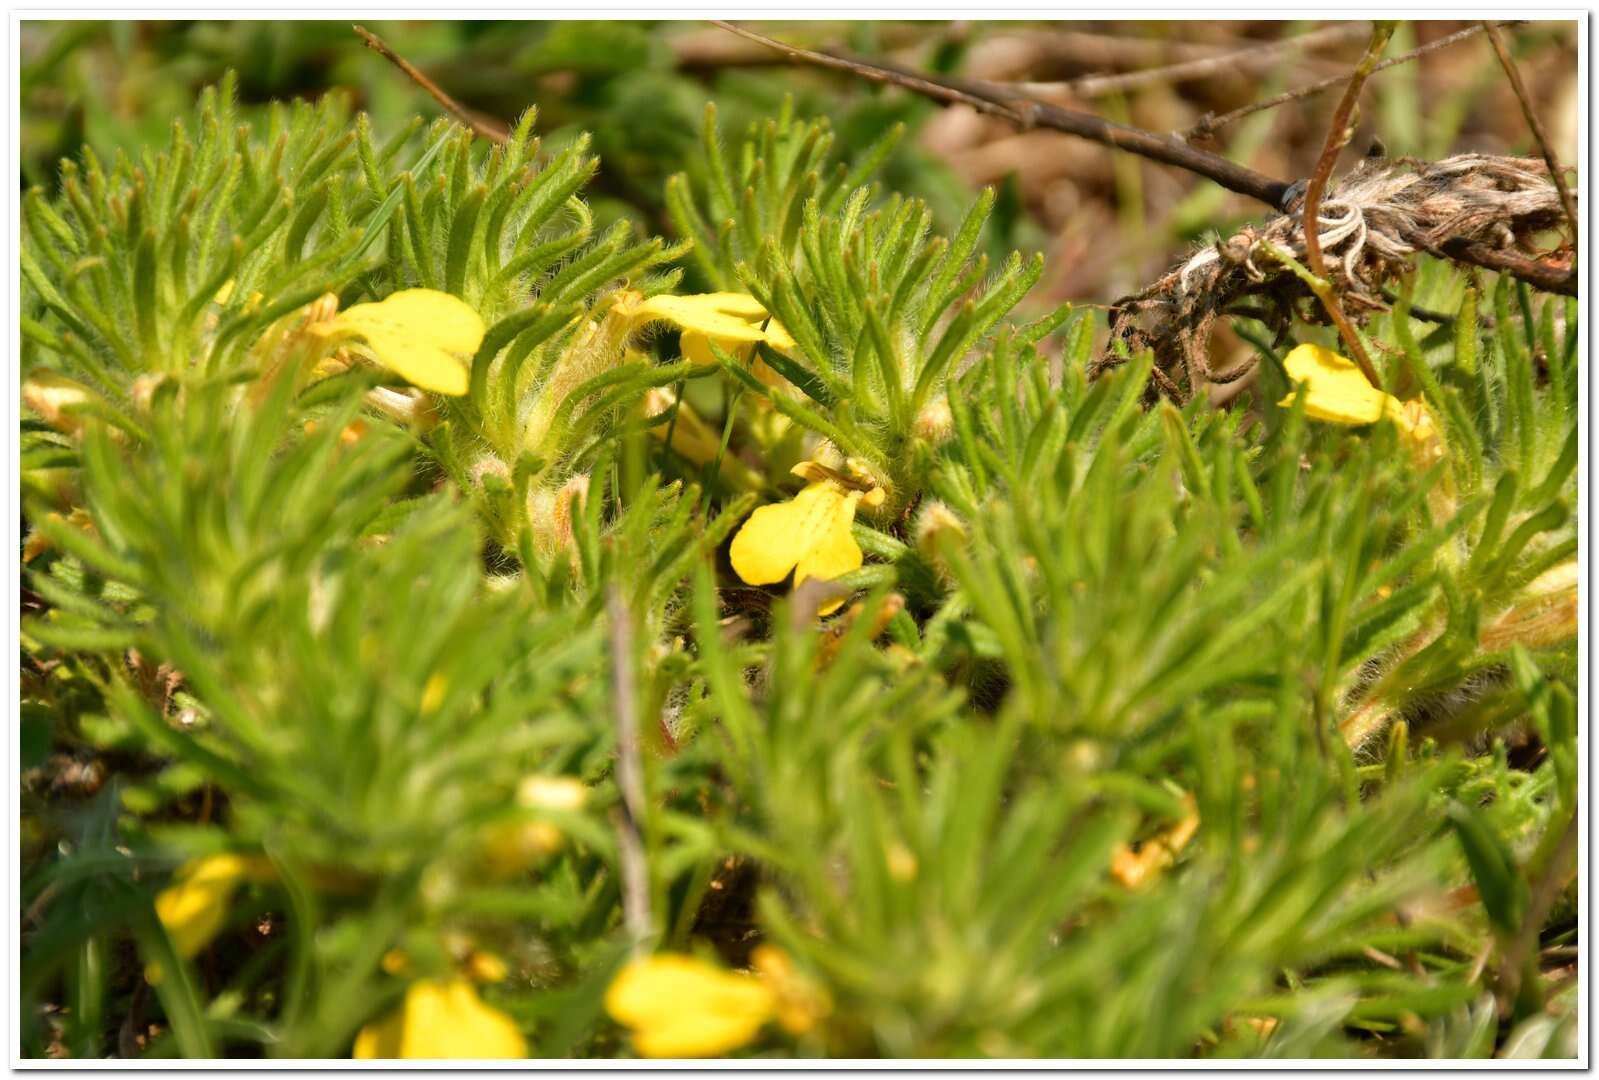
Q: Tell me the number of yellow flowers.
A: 7